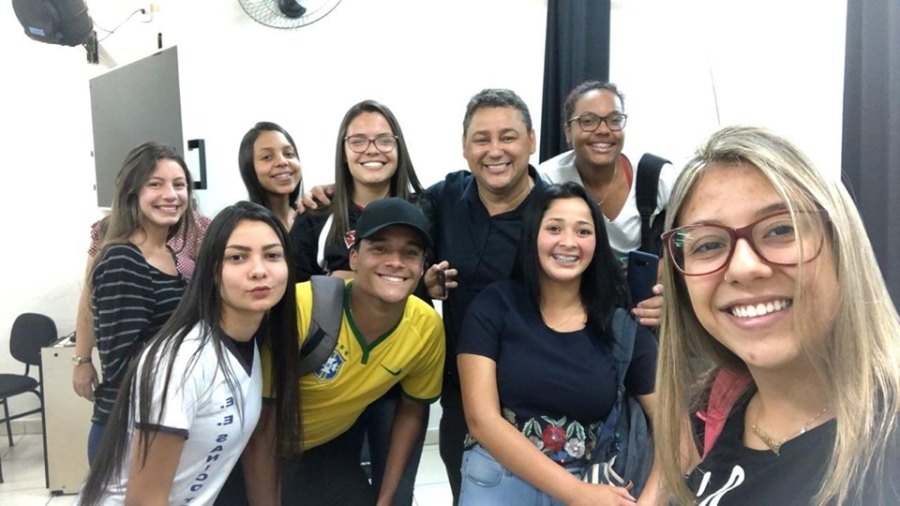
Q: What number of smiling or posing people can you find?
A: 9